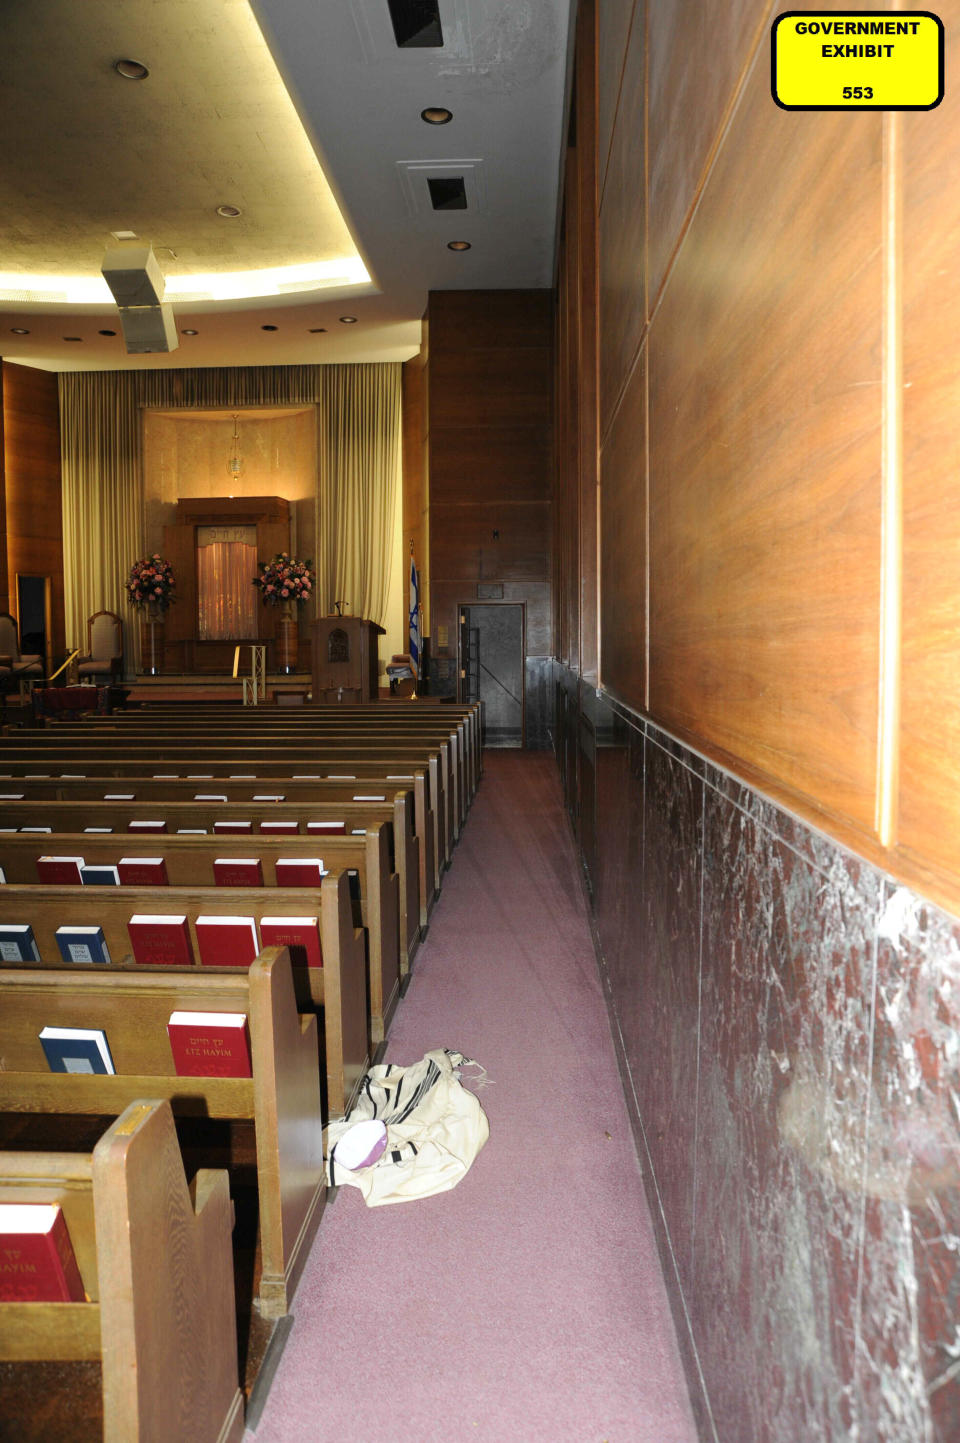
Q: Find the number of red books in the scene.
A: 13